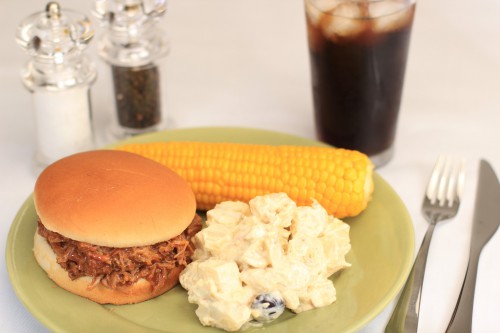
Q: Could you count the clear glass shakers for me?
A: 2